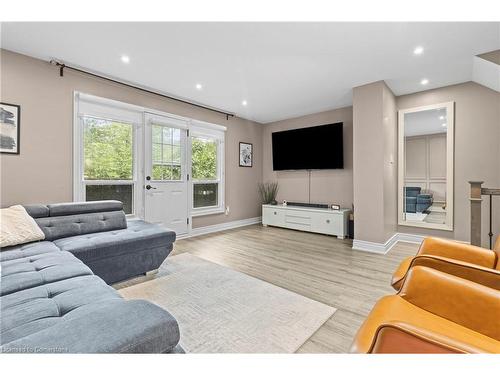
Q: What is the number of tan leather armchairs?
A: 2